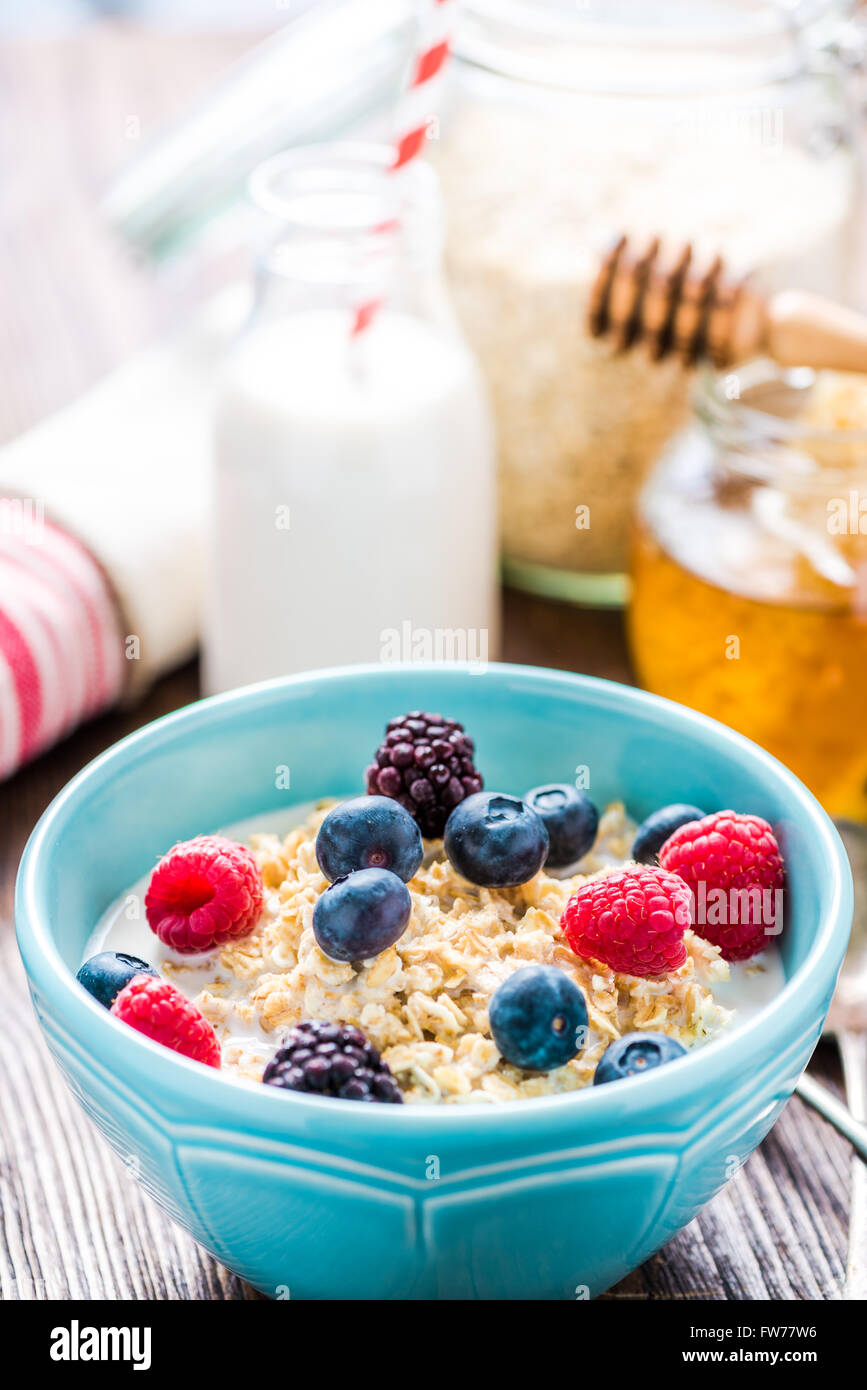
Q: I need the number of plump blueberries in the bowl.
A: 8